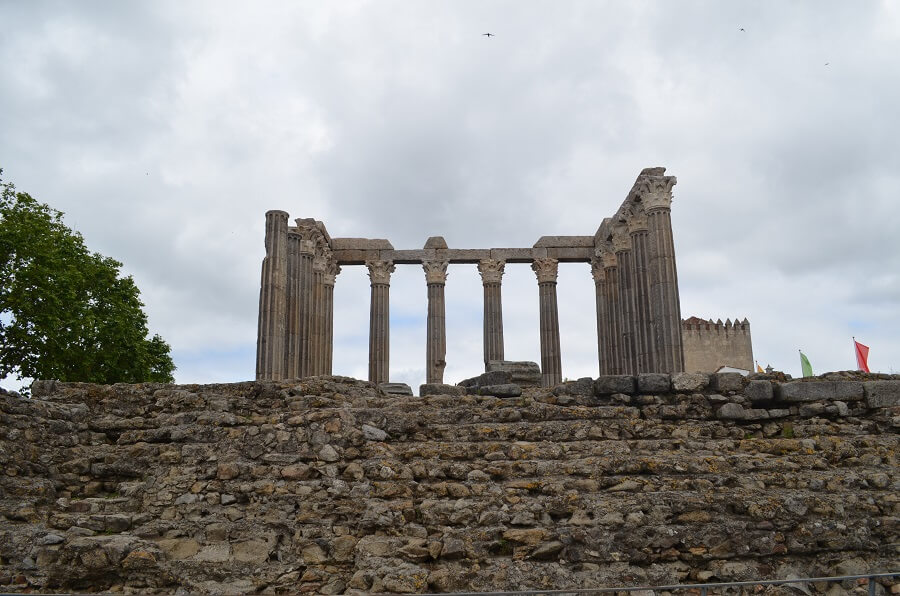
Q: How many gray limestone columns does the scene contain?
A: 14